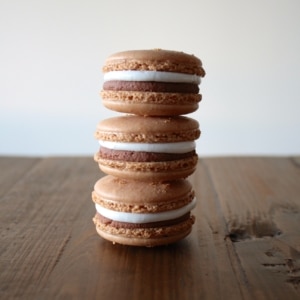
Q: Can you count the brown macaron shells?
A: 6